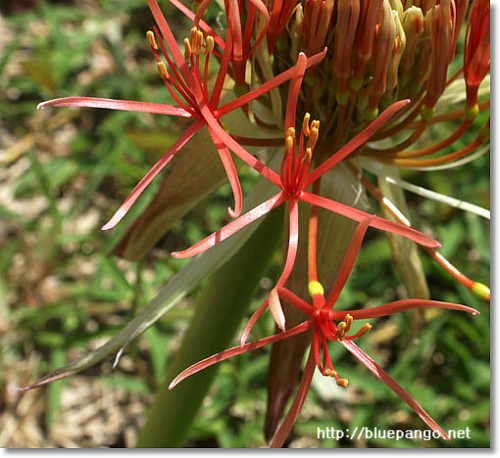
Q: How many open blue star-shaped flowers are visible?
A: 0